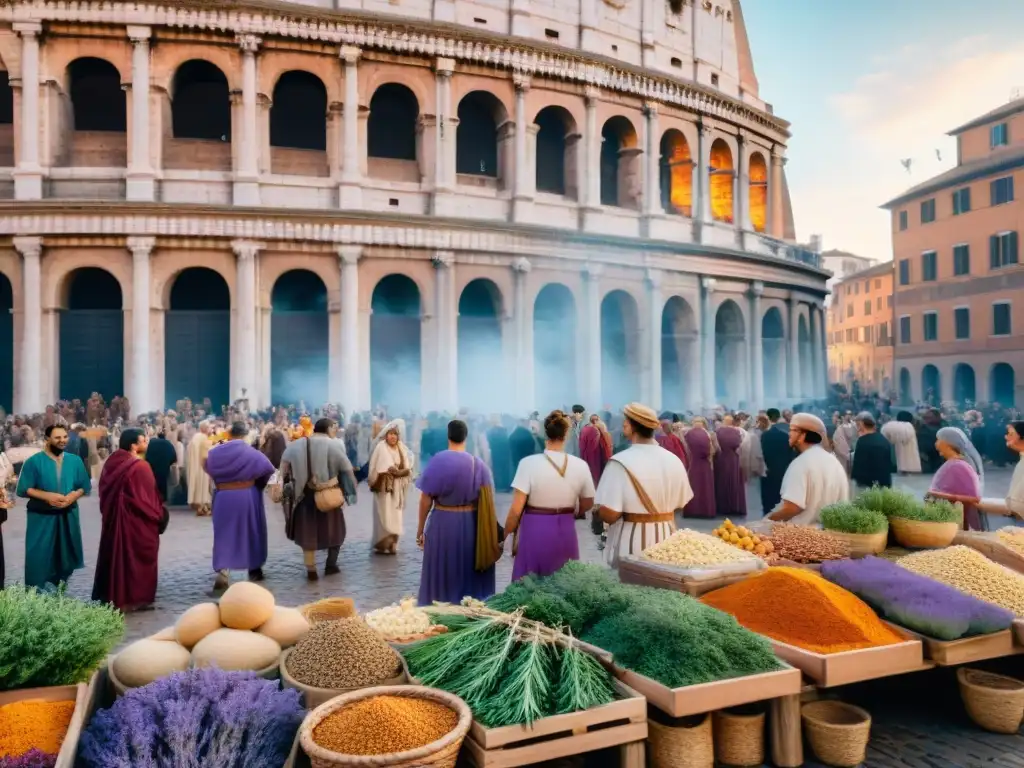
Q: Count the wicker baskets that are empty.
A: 4